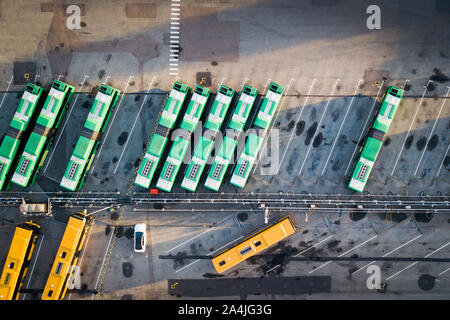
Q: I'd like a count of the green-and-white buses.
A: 9